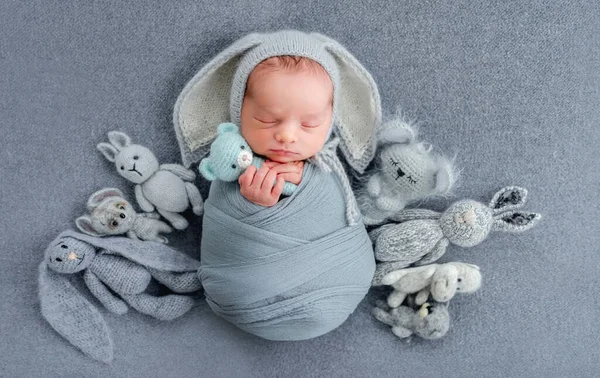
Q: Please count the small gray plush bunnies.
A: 3